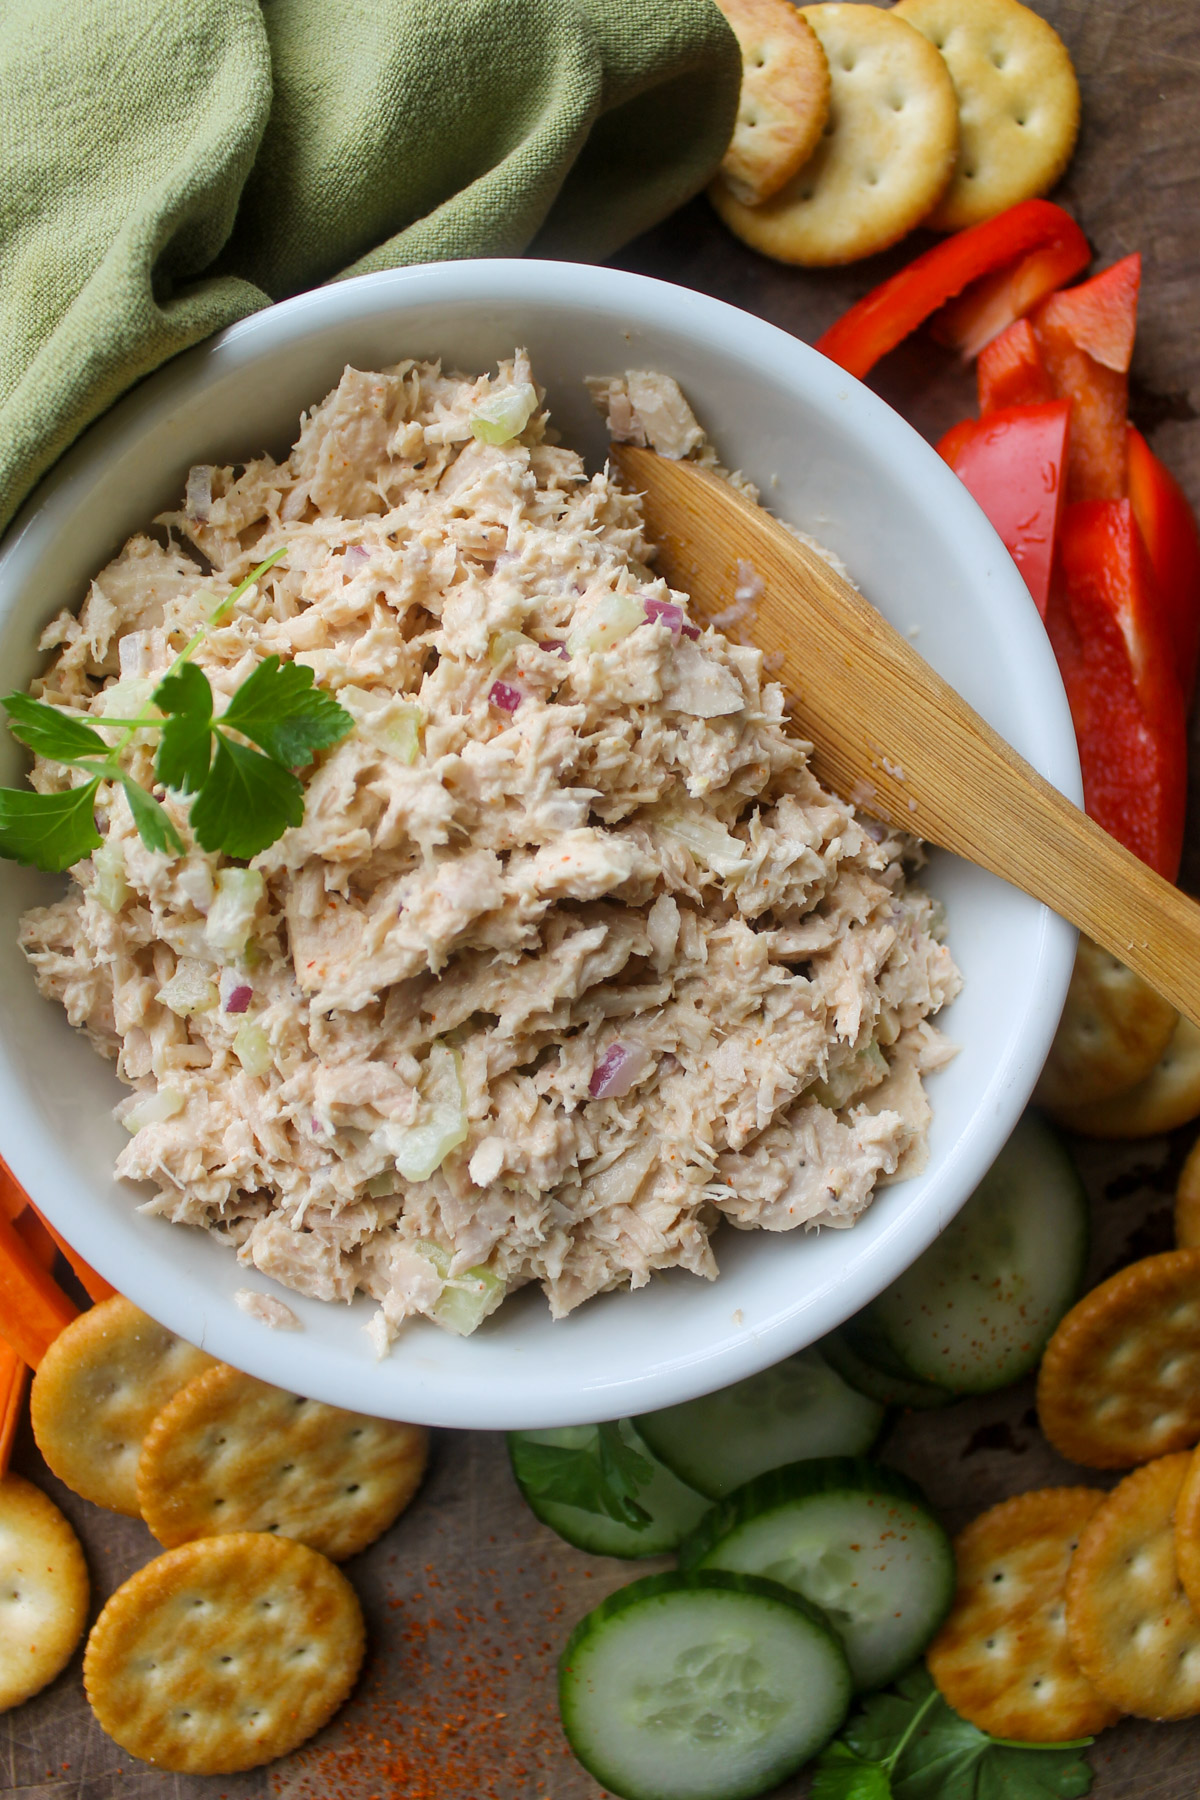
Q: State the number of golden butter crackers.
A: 14